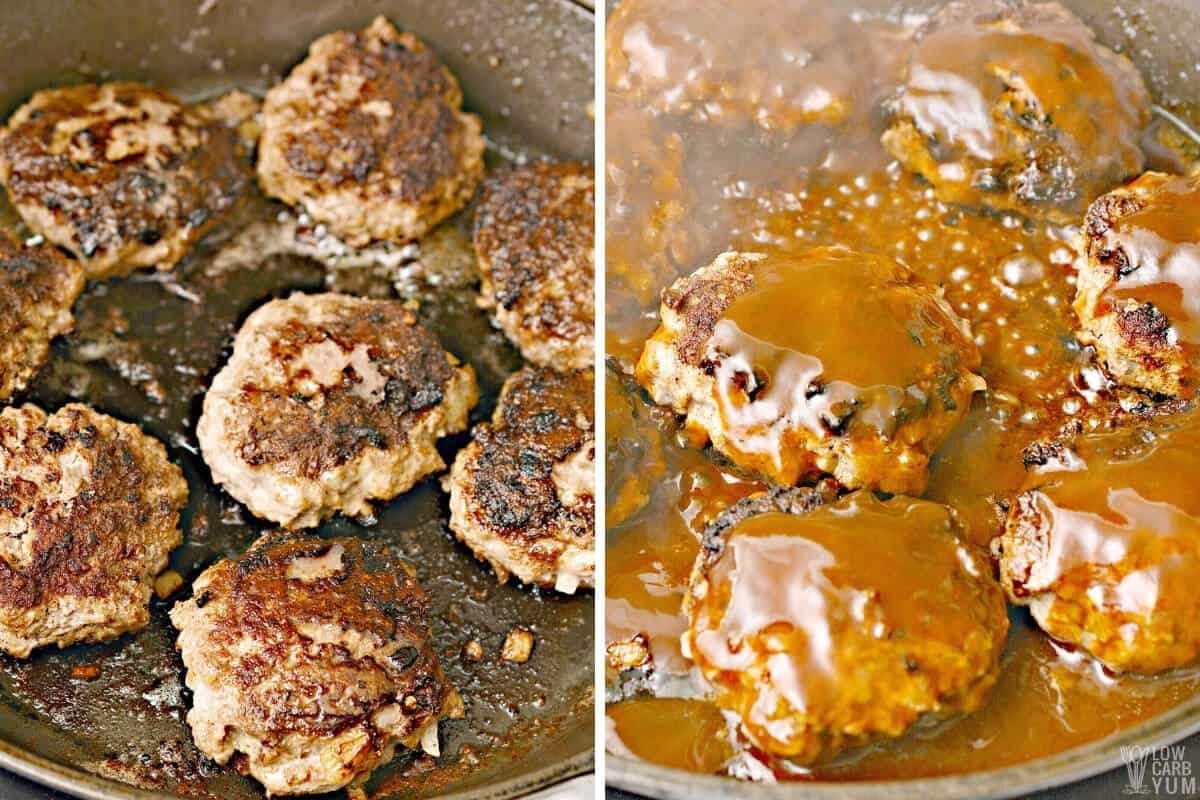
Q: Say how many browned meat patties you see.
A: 8